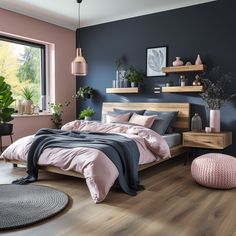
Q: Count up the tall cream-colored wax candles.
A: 0